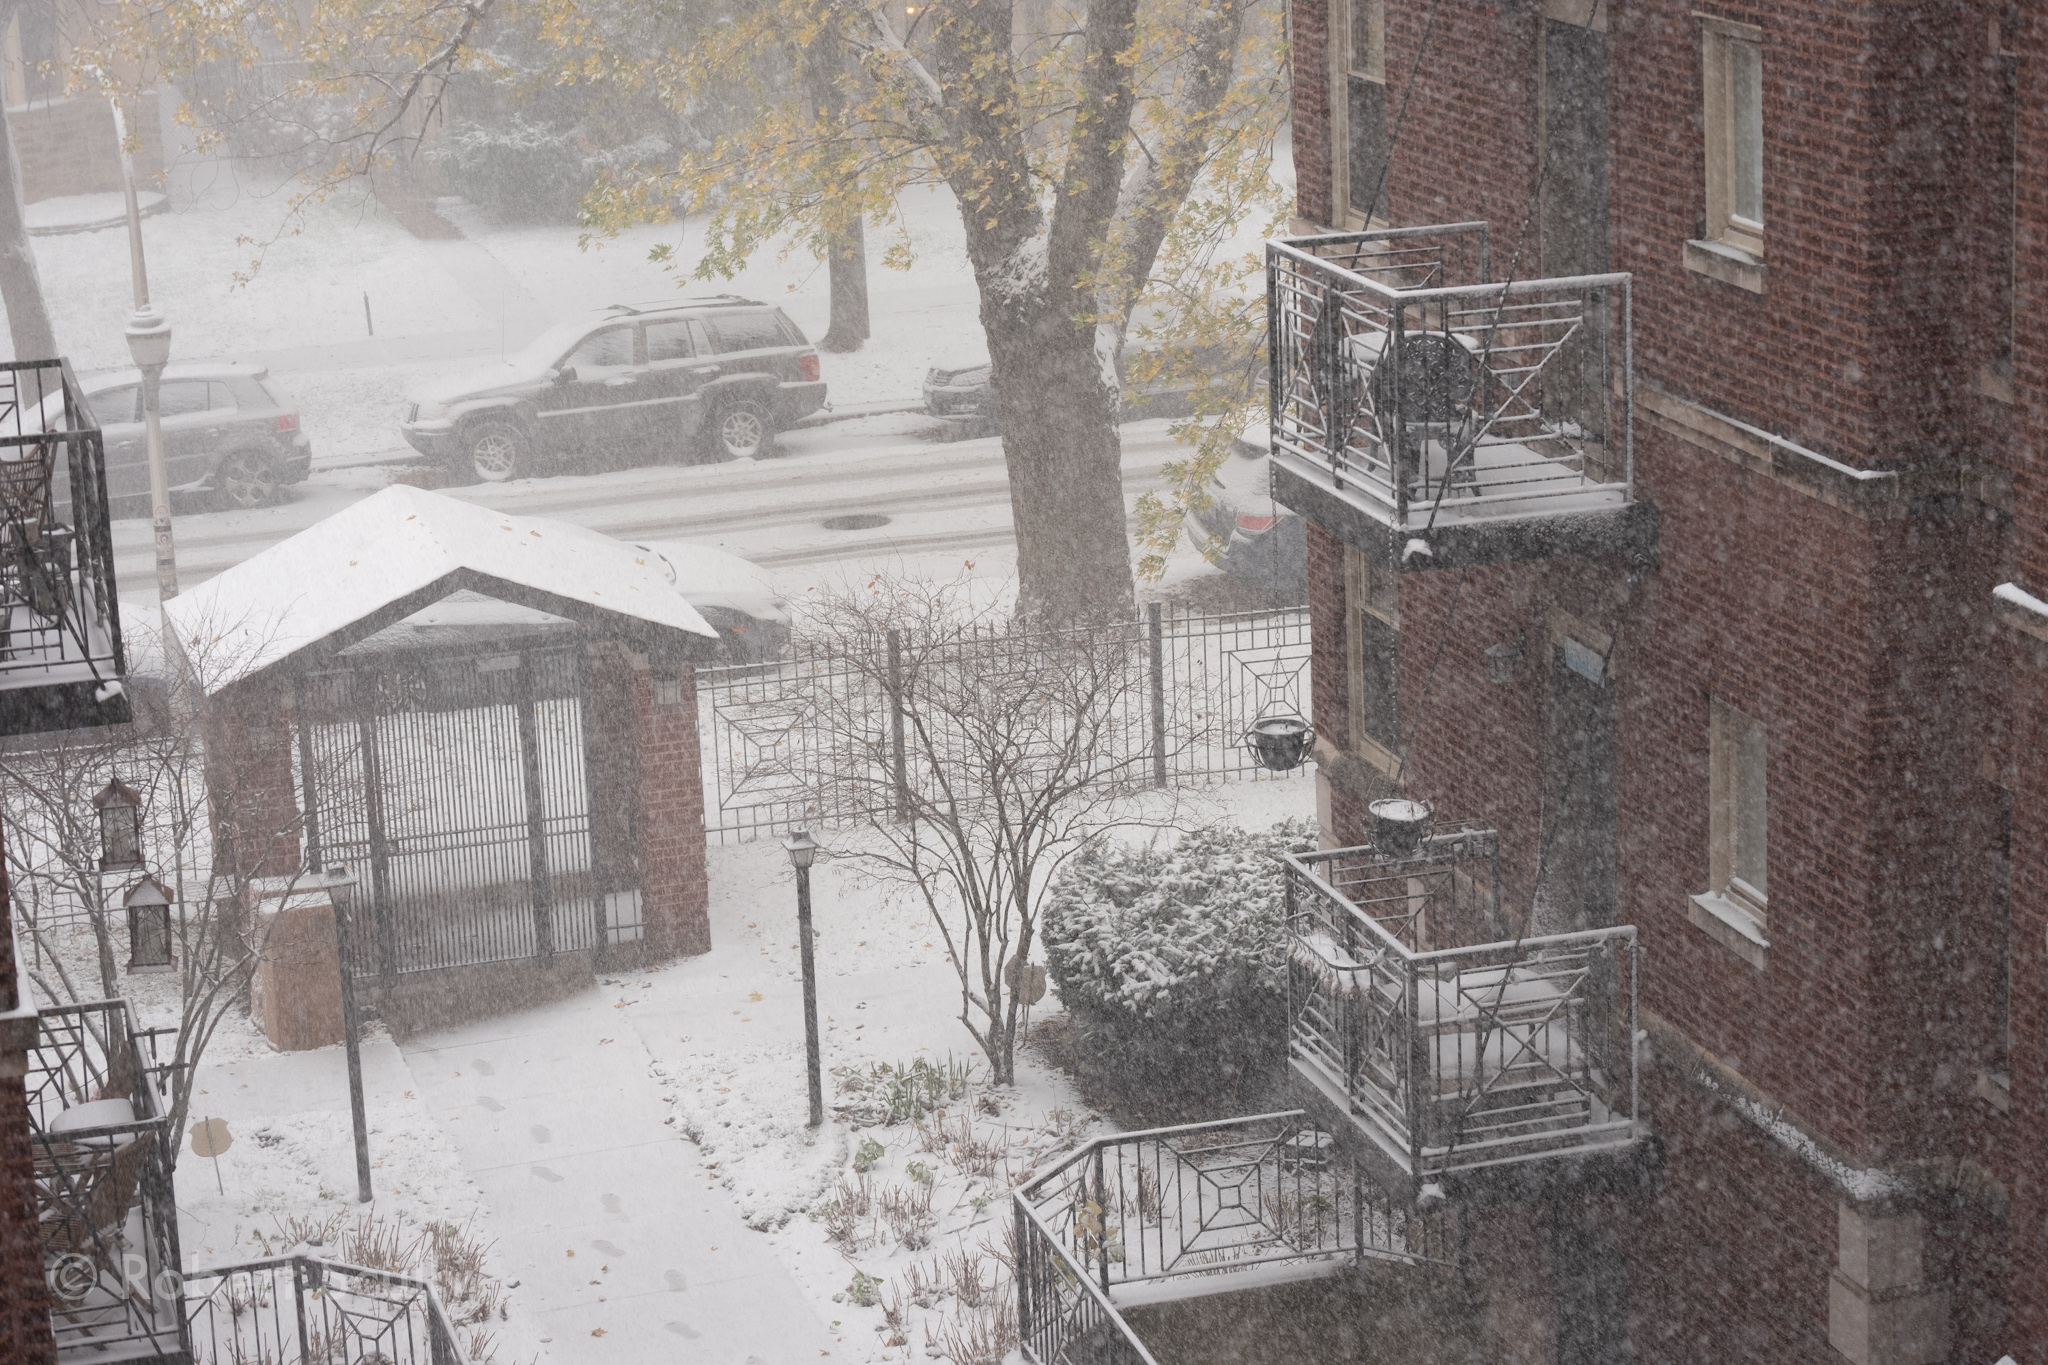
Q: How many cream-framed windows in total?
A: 4